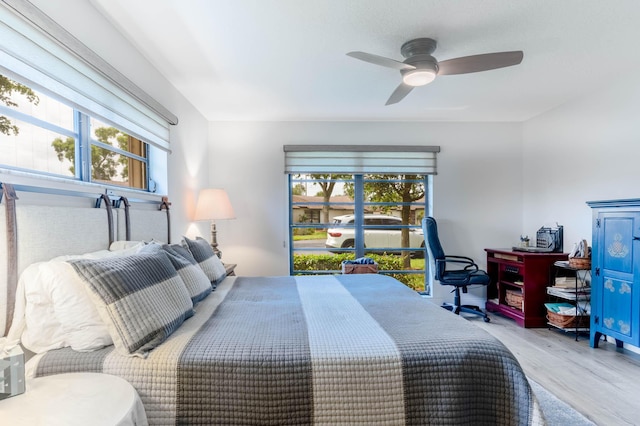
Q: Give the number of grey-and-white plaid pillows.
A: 3